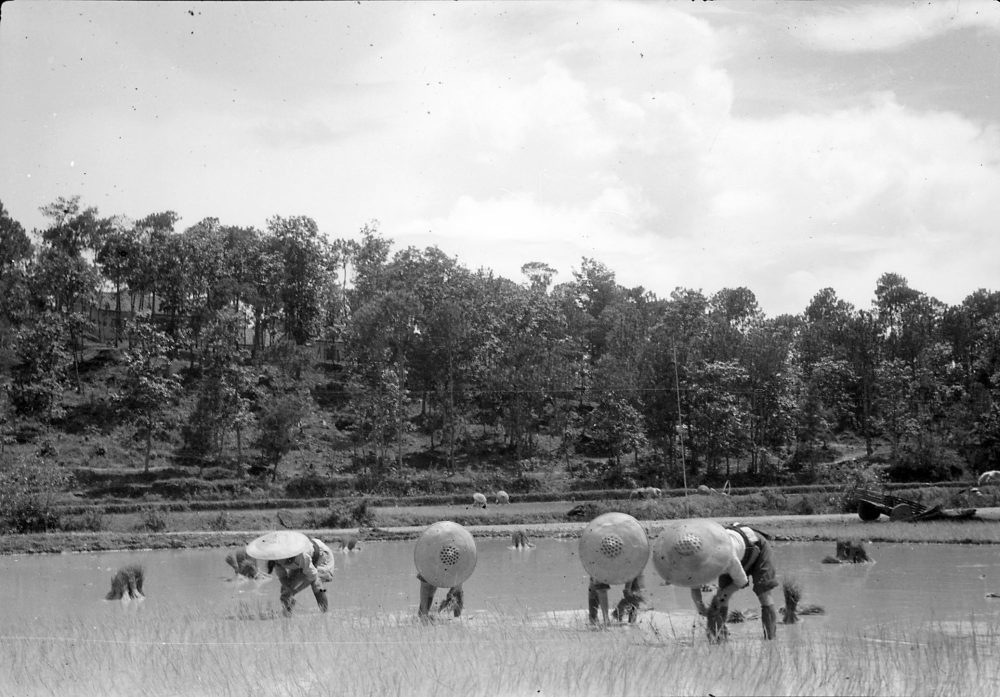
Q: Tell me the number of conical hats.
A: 4